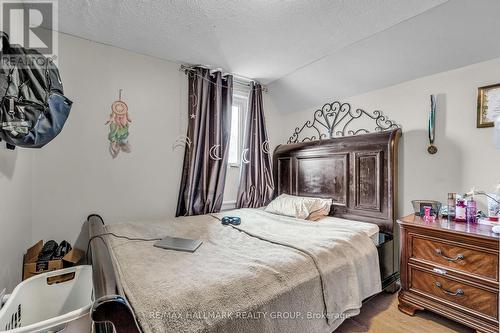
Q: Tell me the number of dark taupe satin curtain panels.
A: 2